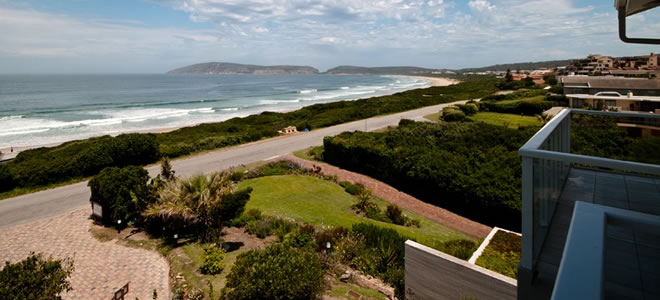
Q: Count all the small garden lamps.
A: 3